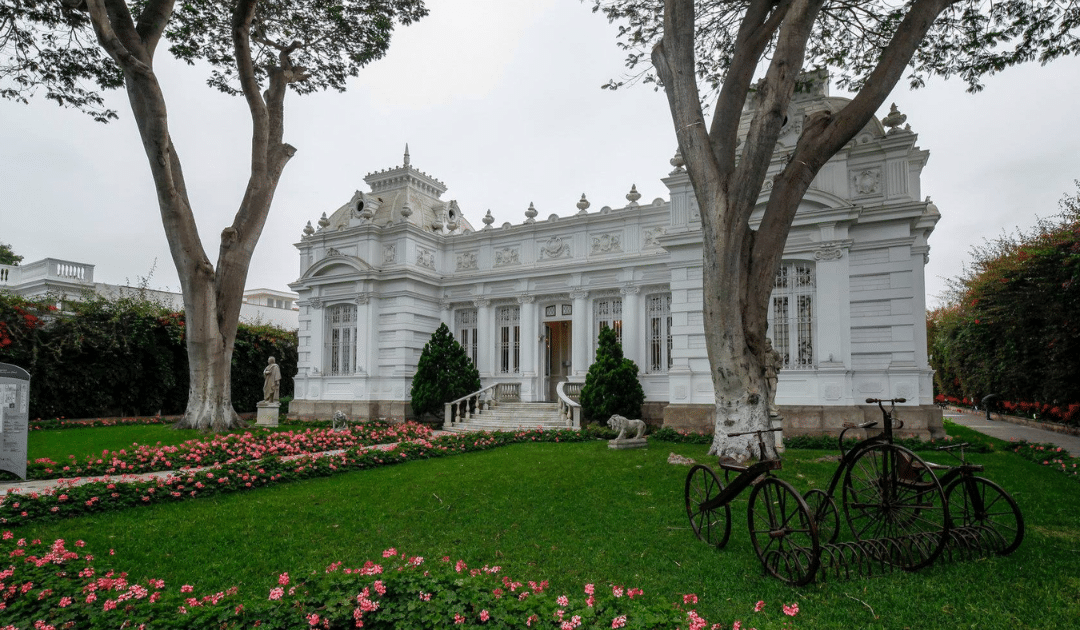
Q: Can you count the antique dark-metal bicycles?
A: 3